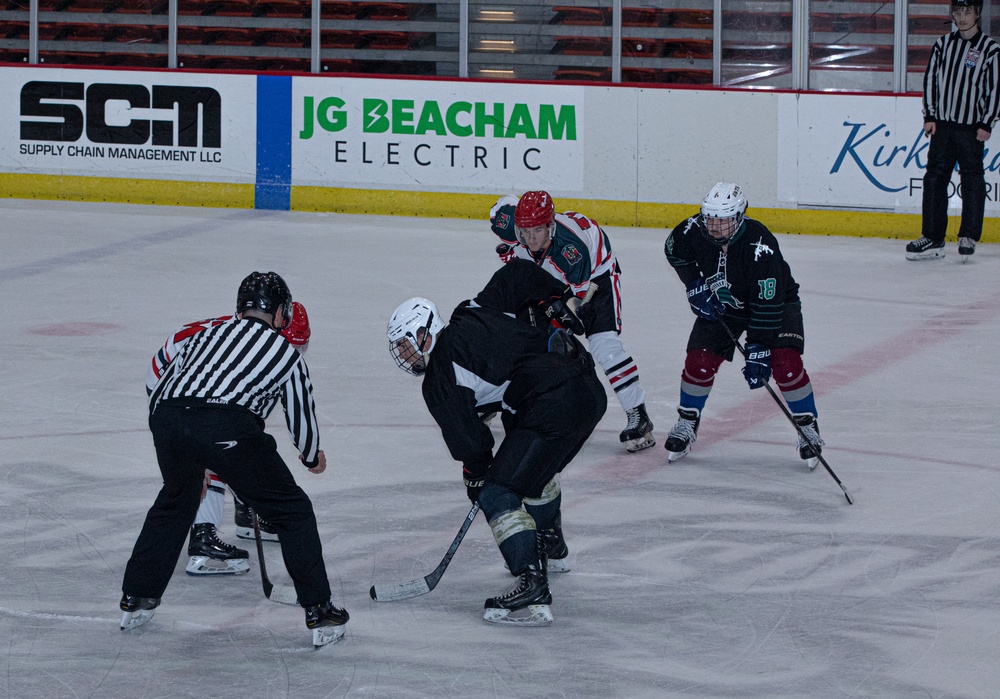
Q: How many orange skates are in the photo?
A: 0